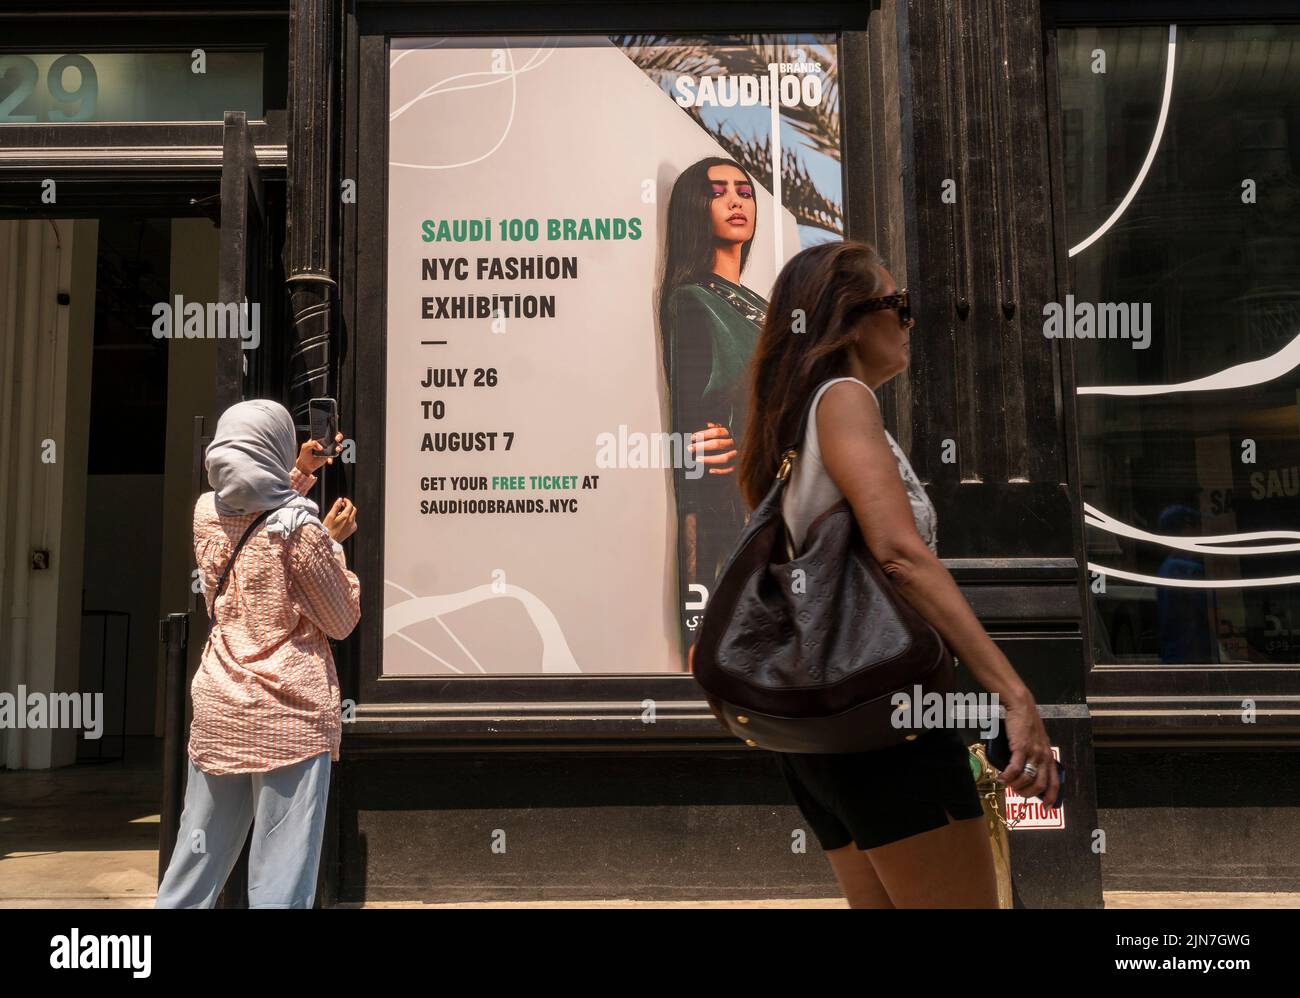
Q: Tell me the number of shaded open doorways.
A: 1